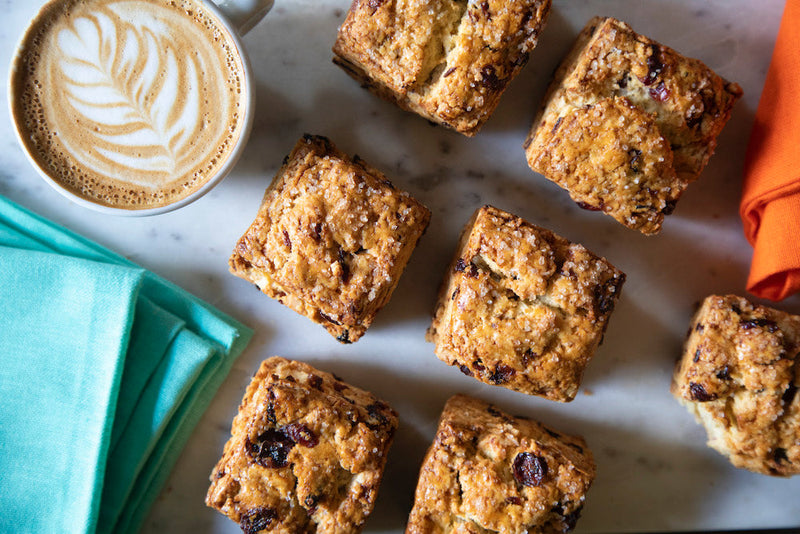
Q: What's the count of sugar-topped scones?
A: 7